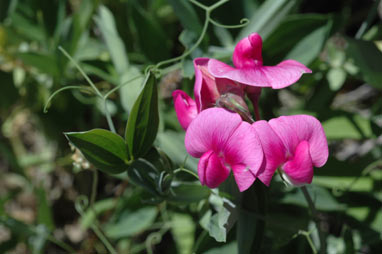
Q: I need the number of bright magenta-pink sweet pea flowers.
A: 4